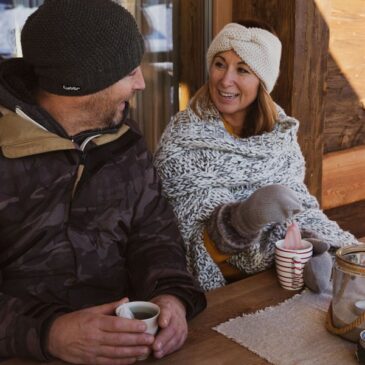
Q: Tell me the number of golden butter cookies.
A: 0